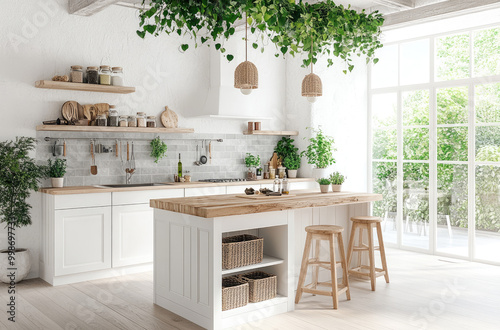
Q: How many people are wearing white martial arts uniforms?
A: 0